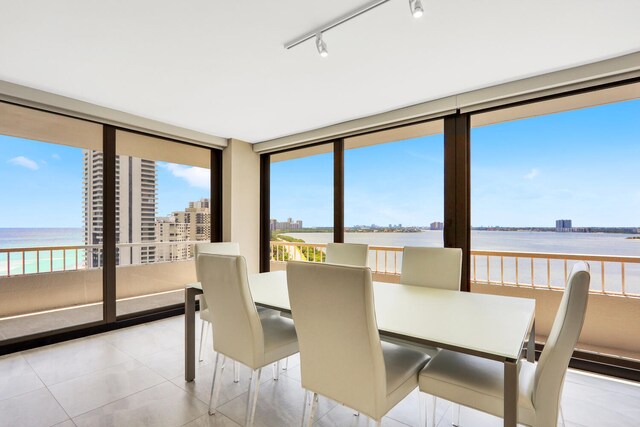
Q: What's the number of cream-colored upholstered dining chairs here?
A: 6